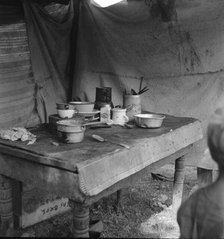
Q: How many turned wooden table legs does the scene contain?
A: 3